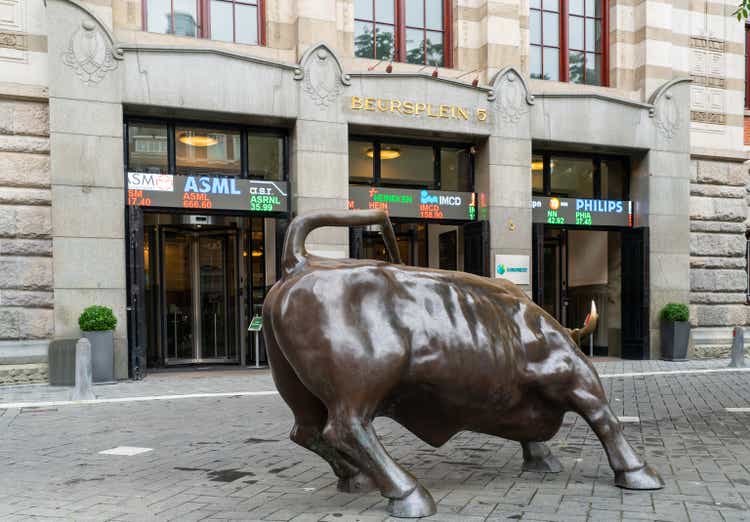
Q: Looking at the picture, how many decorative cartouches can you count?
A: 4